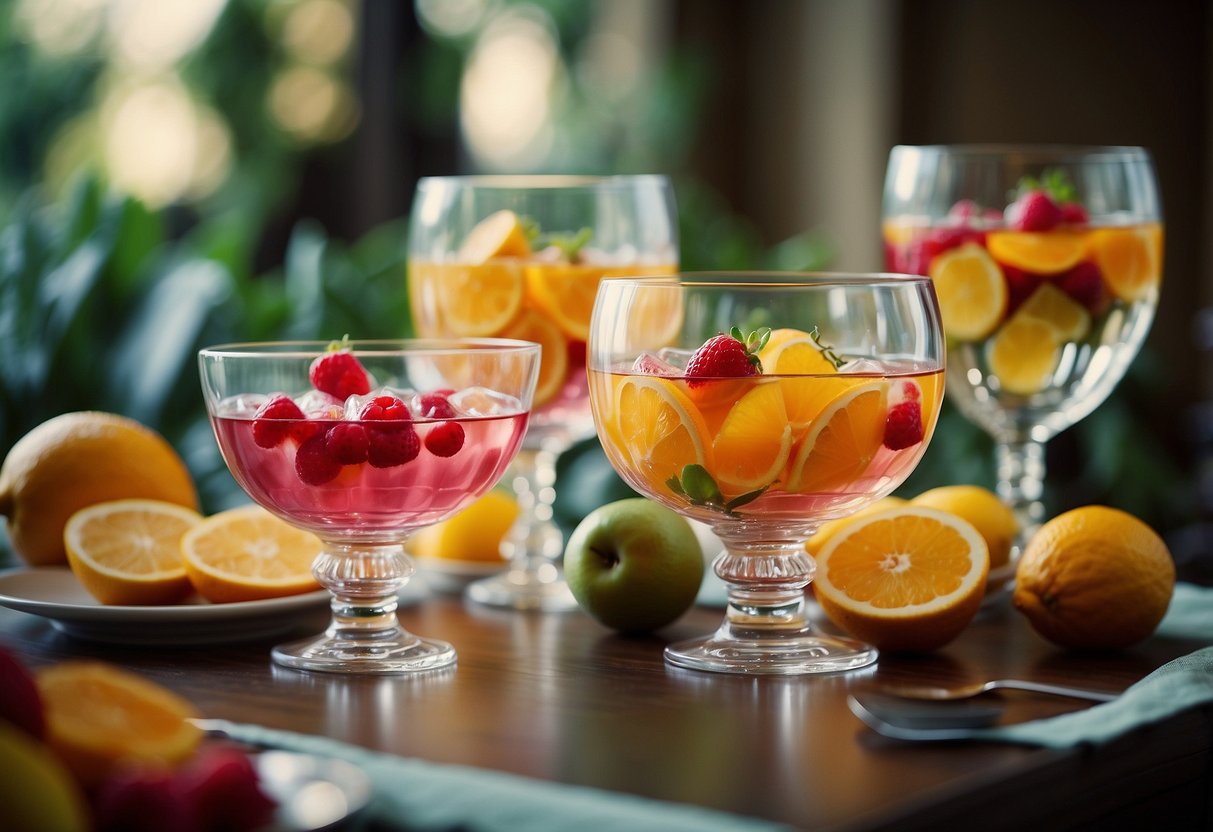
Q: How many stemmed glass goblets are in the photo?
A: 4